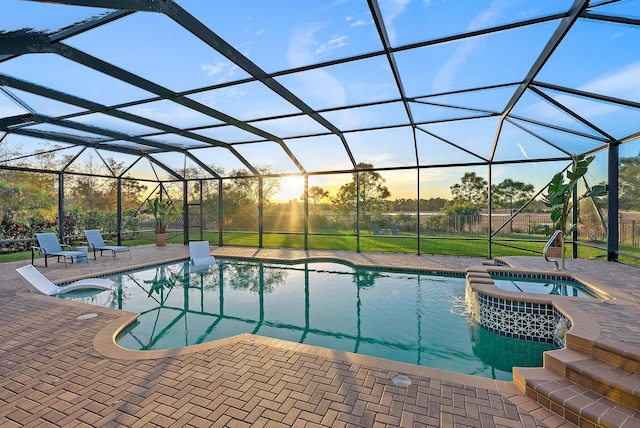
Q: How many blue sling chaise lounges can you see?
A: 2